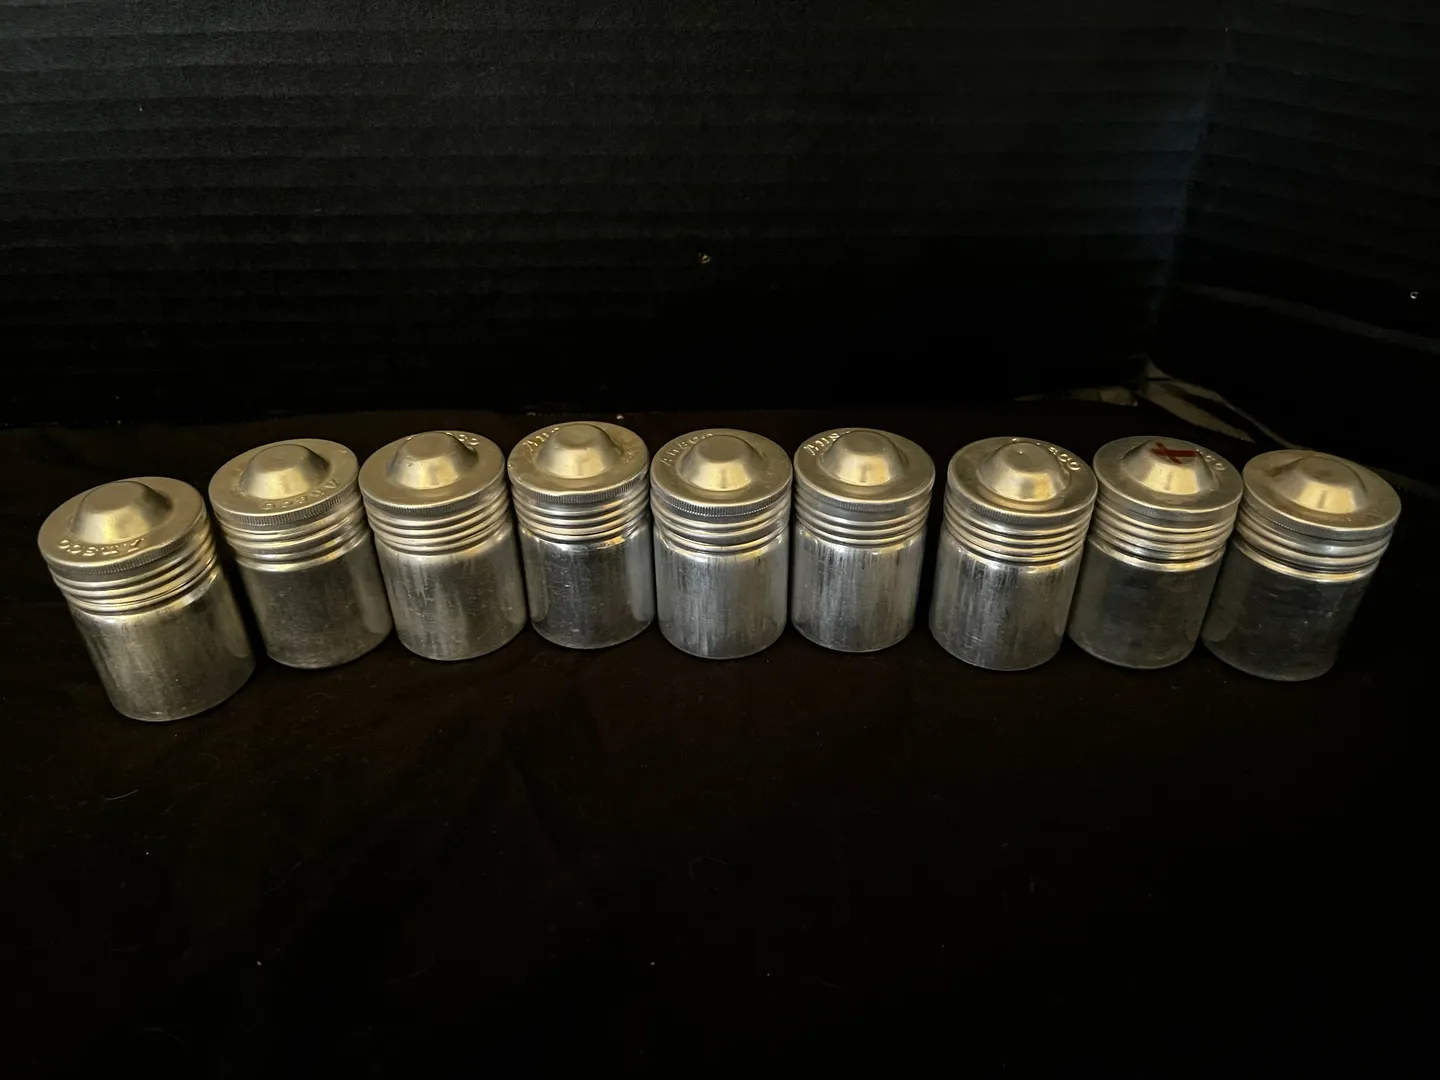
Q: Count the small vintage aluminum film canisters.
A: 9